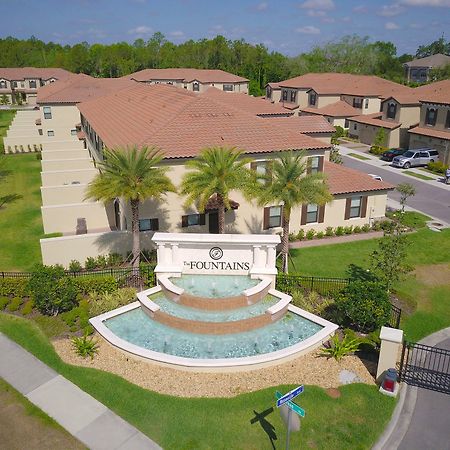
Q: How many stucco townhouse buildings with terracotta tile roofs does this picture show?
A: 6